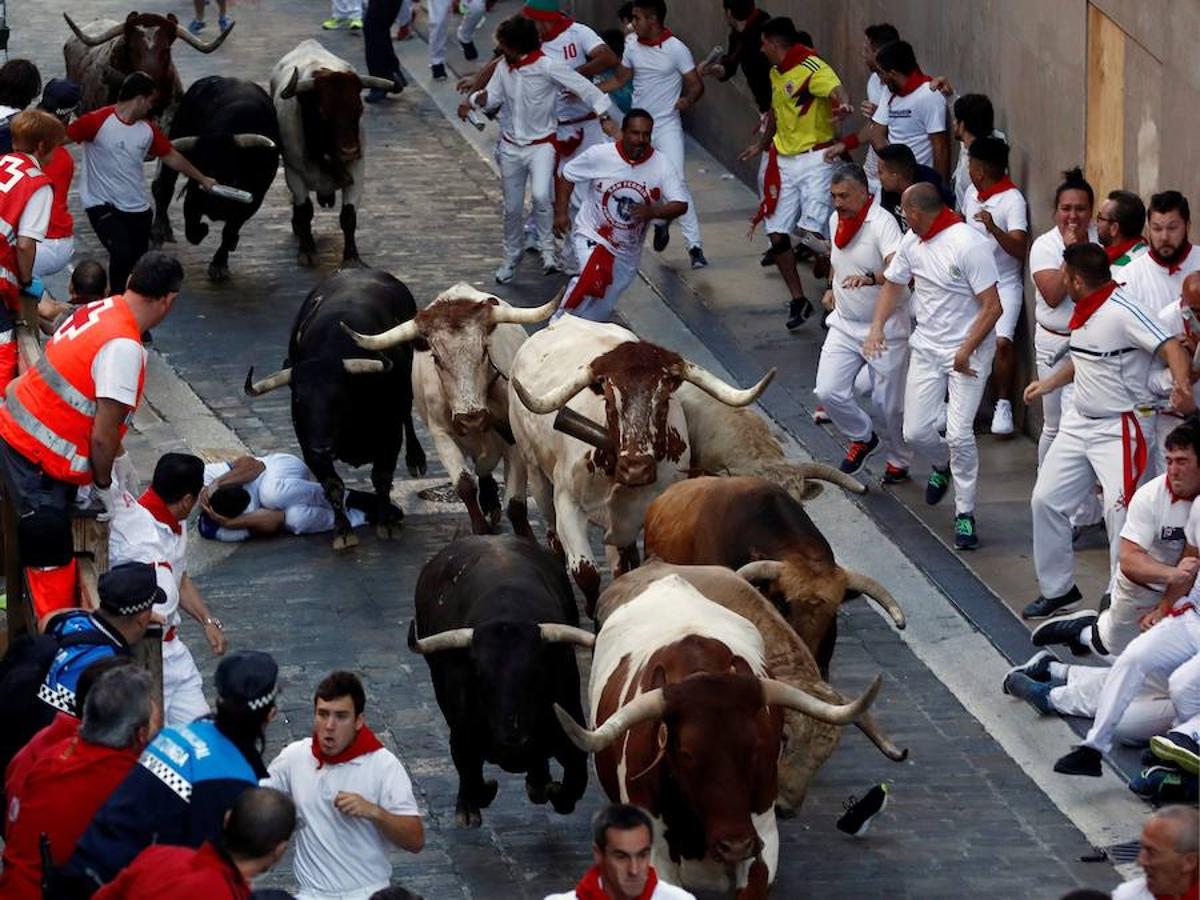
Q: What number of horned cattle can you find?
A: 11